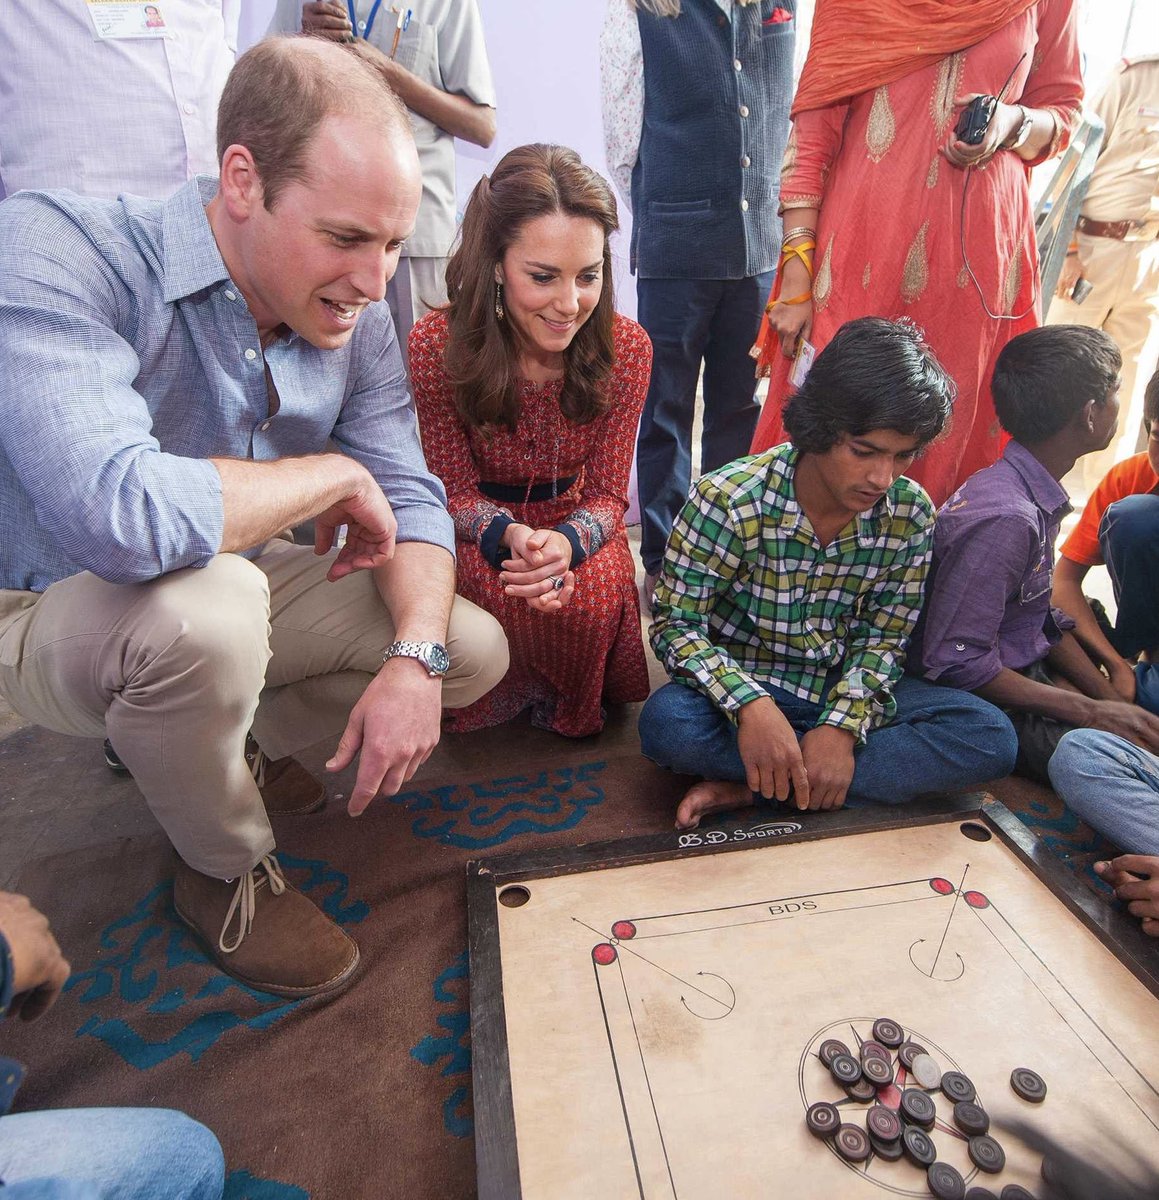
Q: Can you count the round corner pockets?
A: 2